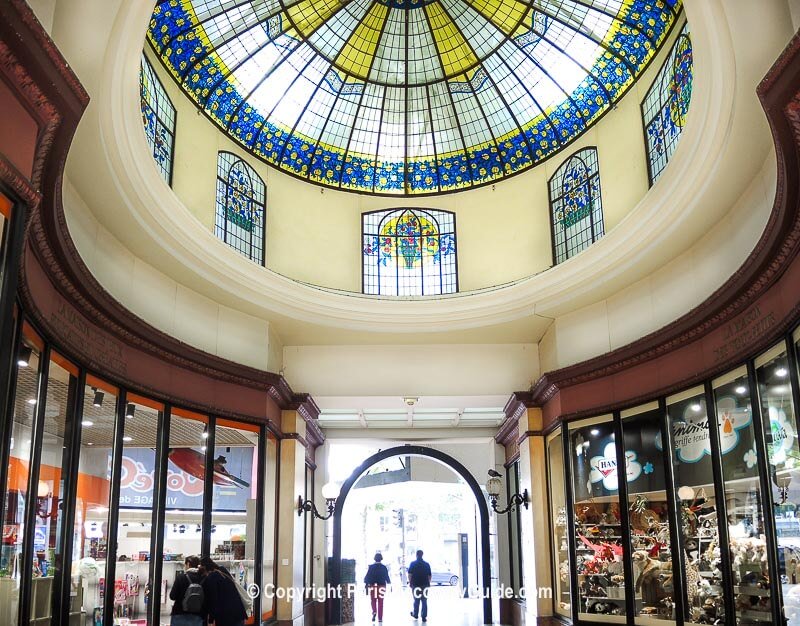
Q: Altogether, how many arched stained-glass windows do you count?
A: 5